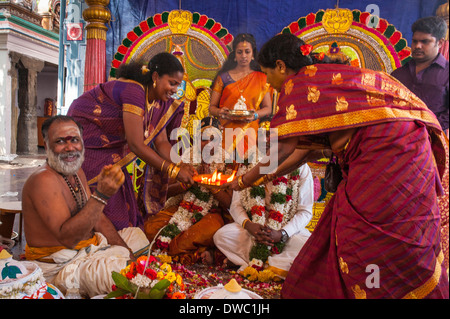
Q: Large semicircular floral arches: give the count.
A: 2